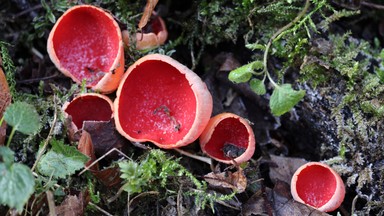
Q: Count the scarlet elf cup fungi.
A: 6